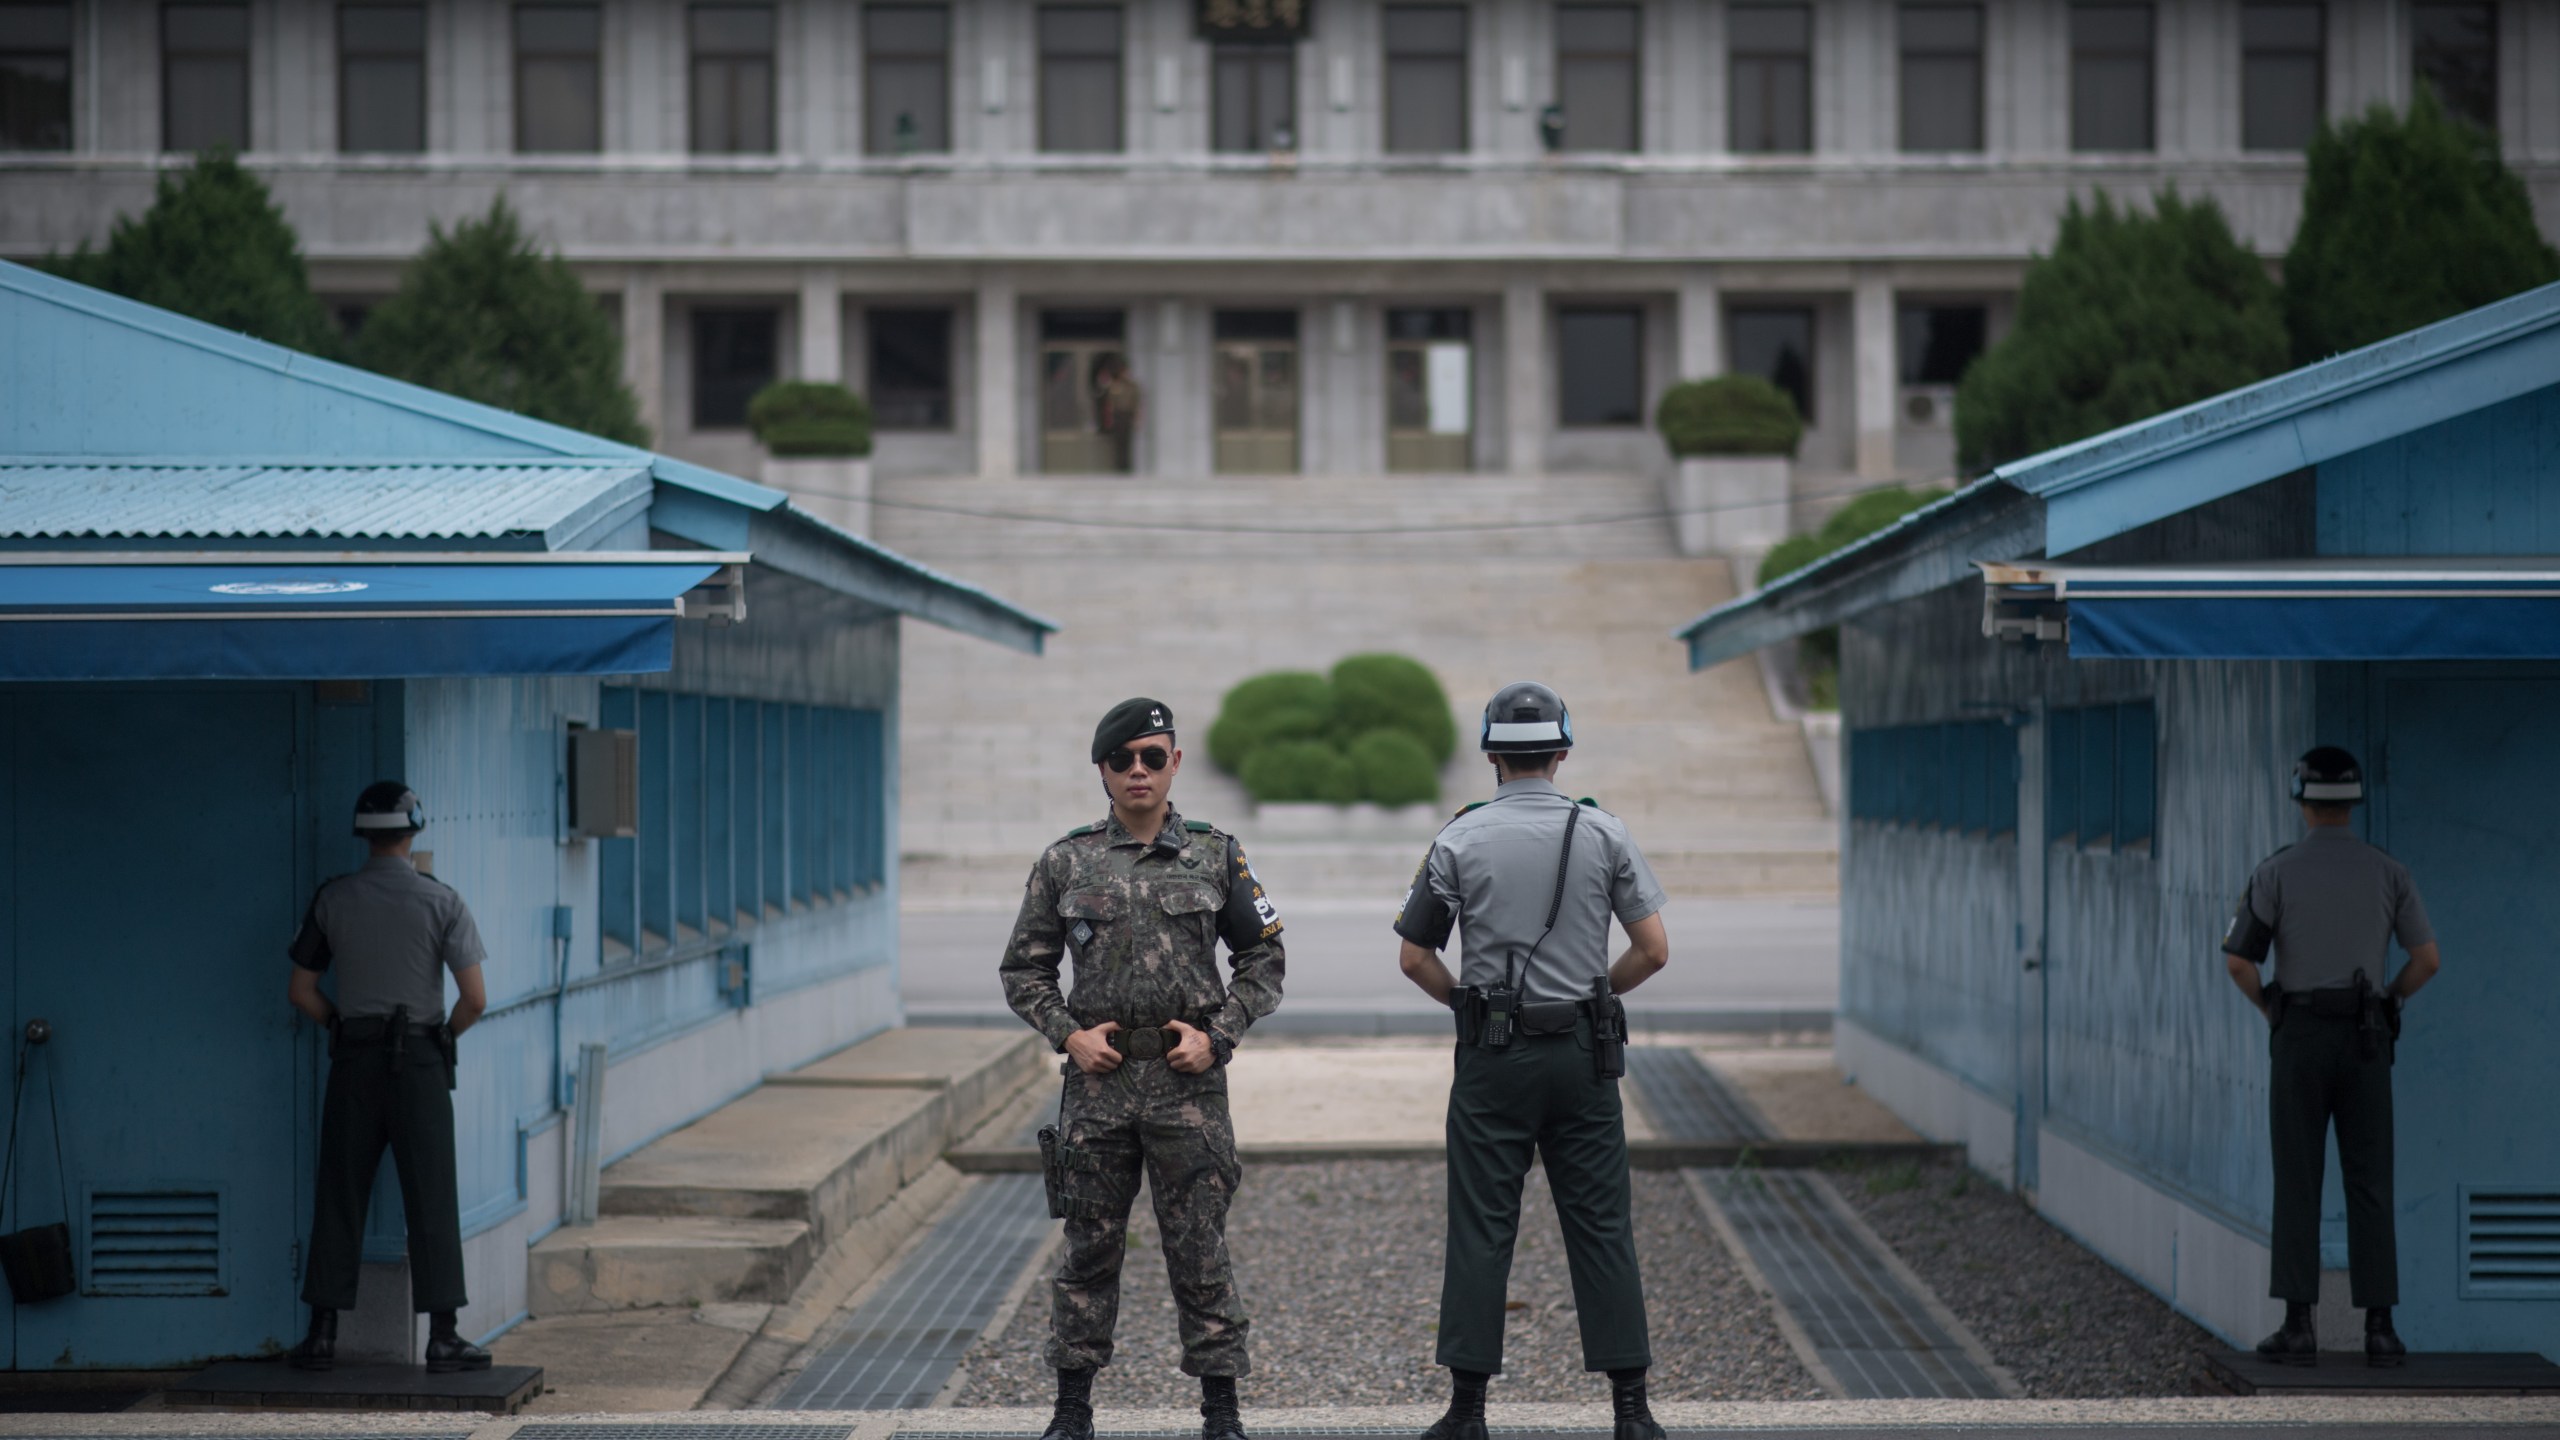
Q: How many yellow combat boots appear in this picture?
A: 0